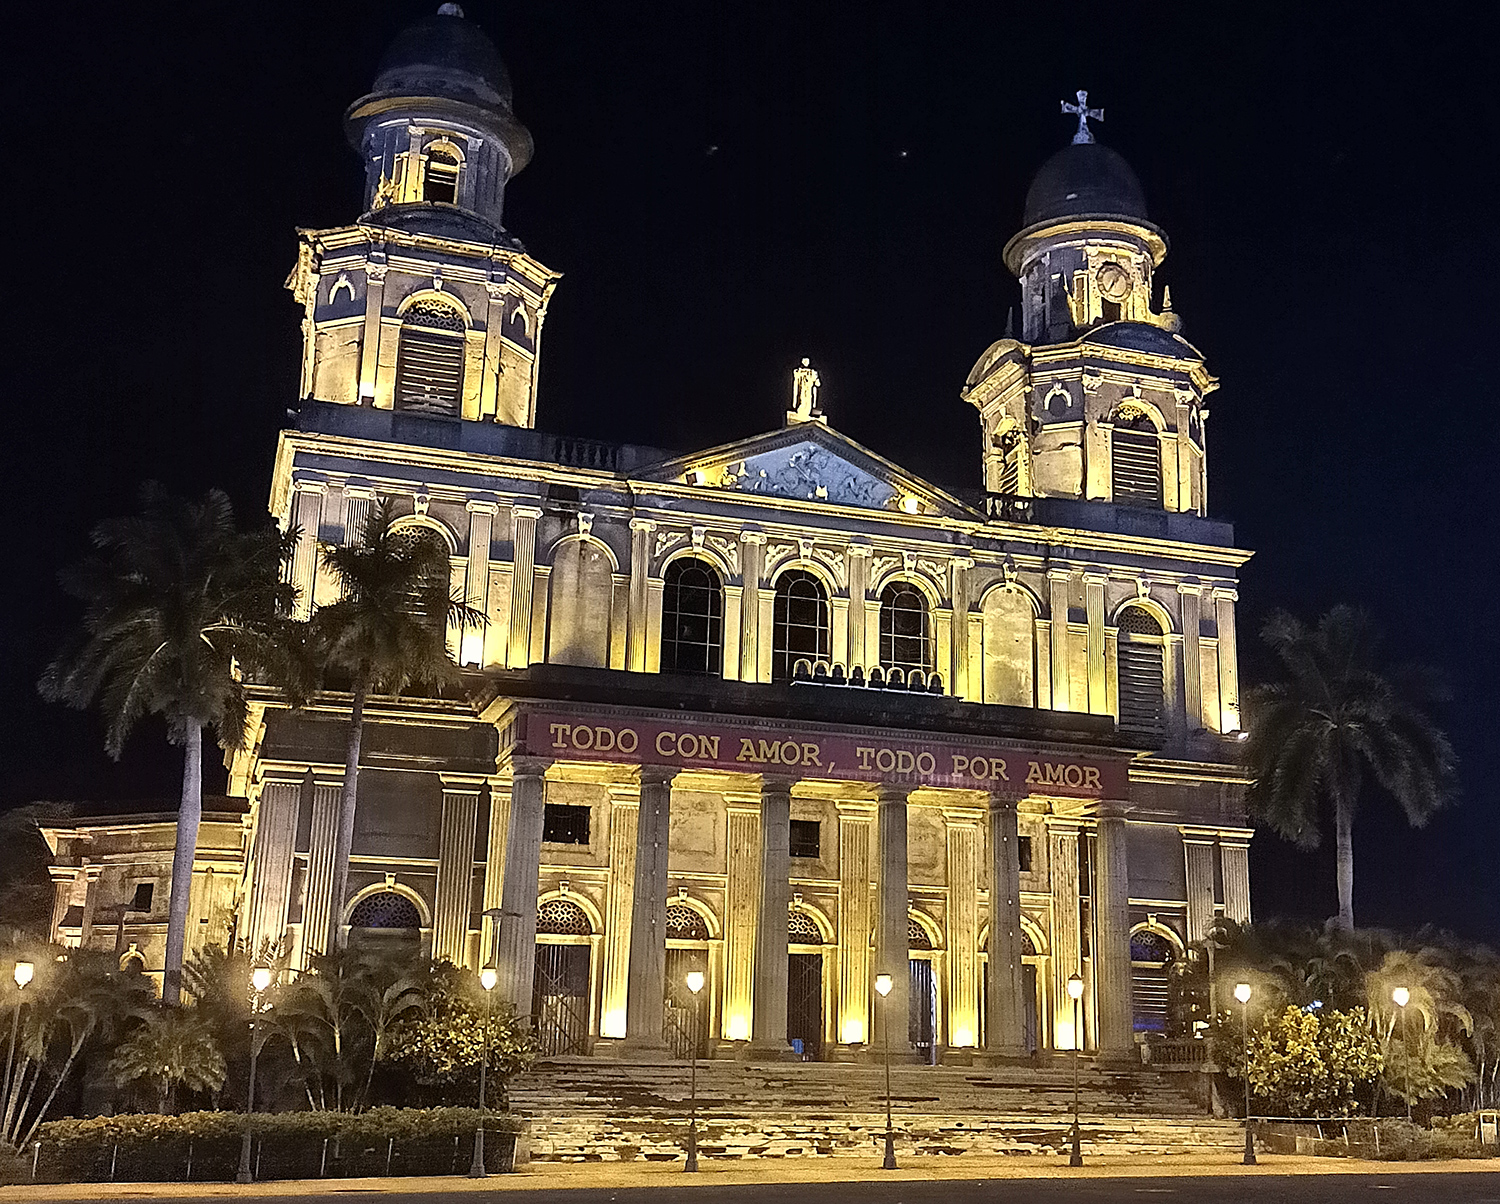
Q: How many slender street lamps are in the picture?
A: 8